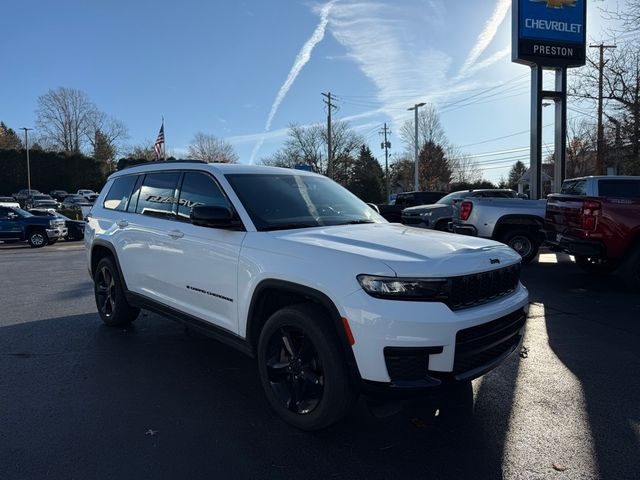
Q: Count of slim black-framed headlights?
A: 1